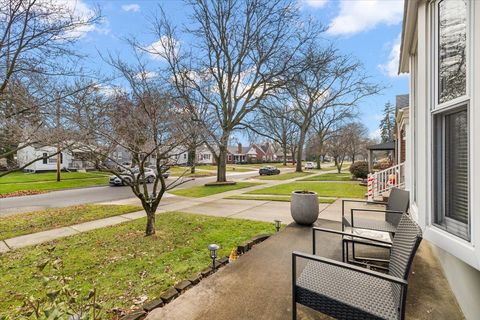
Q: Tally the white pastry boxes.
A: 0